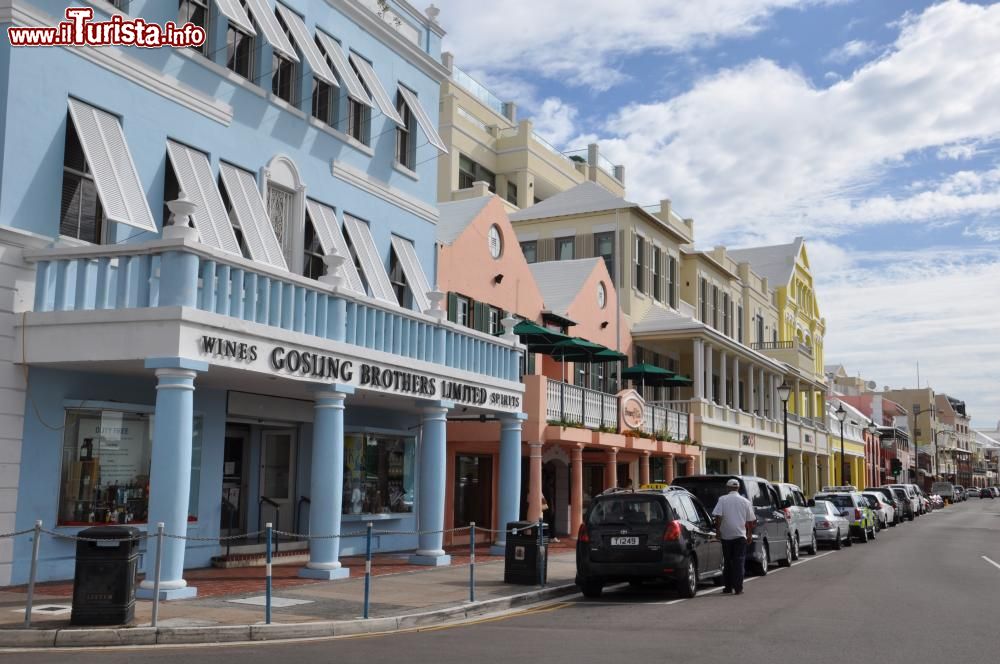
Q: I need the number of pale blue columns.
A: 4